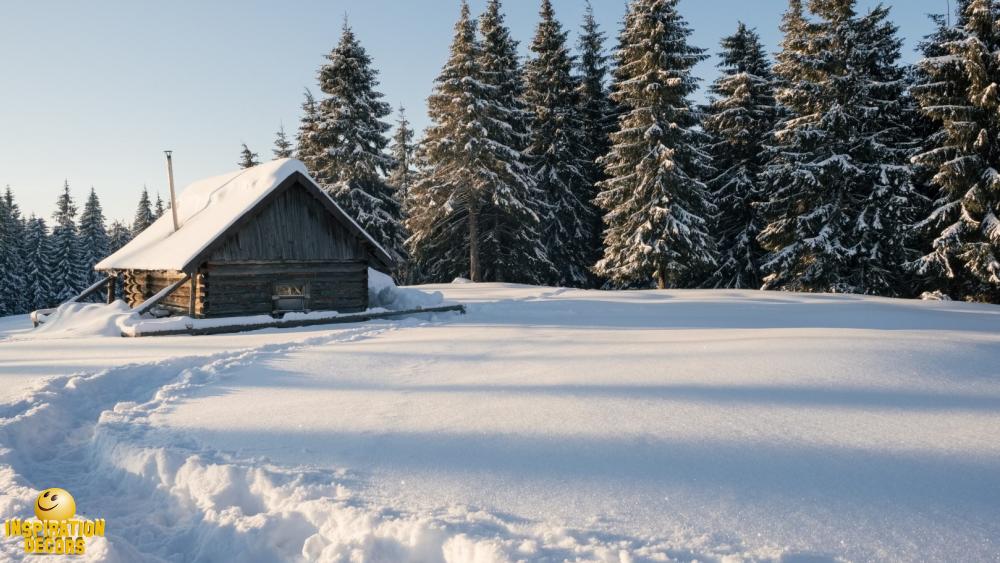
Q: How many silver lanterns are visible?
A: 0